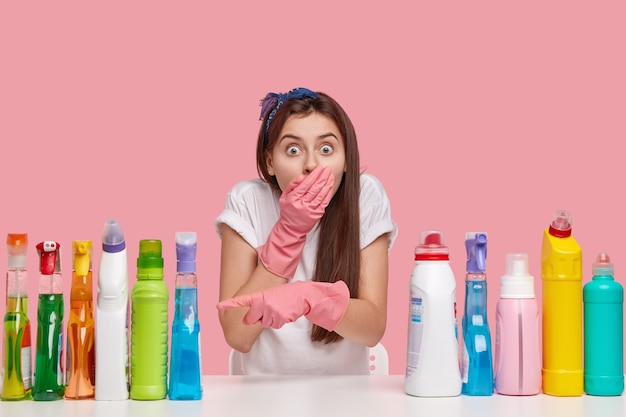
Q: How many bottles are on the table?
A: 11